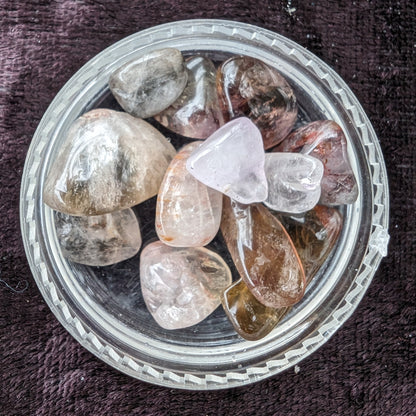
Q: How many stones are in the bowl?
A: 13